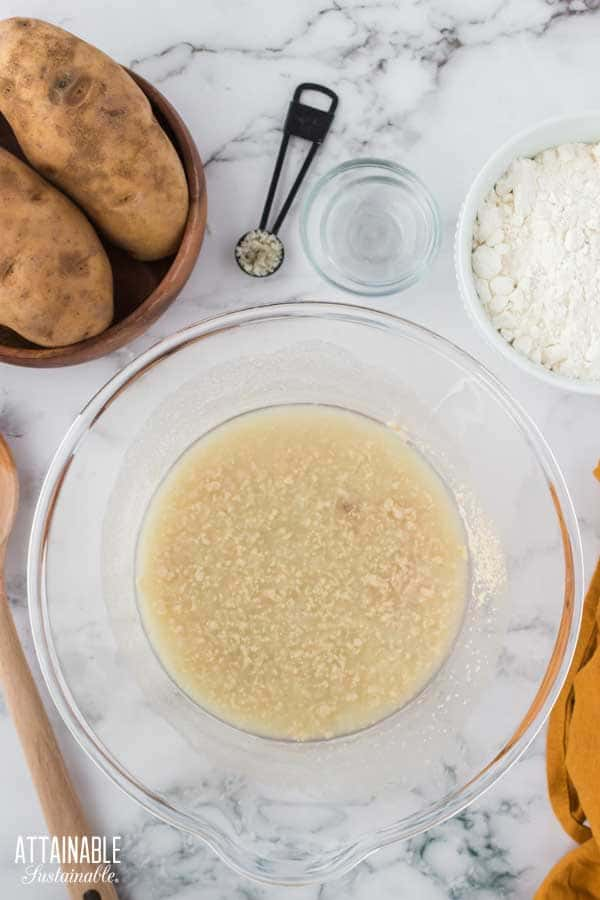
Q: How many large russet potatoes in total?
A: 2